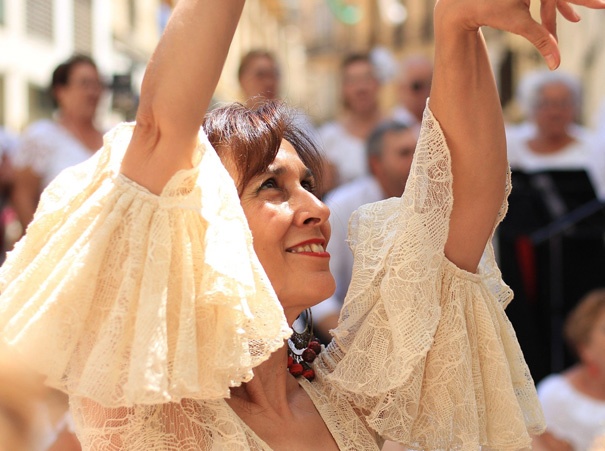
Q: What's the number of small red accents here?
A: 5